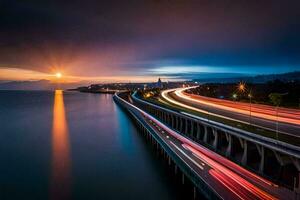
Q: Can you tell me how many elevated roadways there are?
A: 2